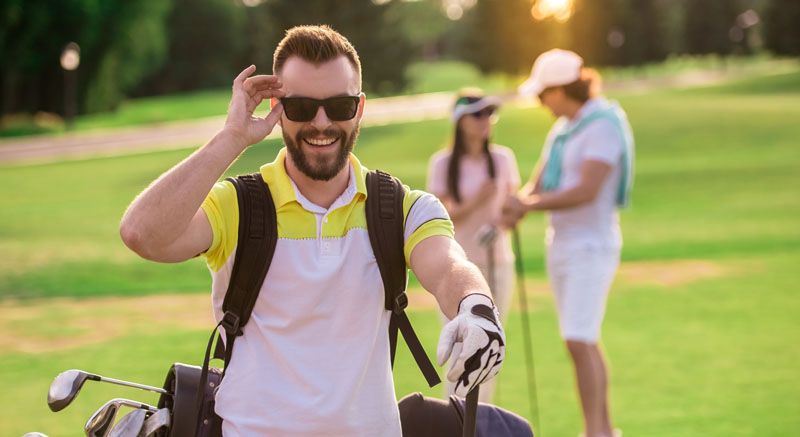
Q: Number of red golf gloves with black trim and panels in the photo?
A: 0